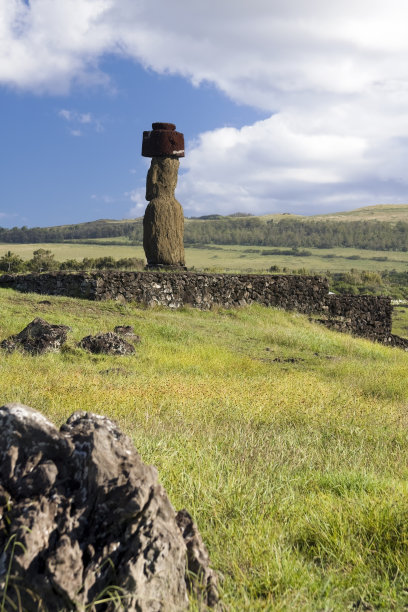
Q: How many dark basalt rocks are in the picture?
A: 3